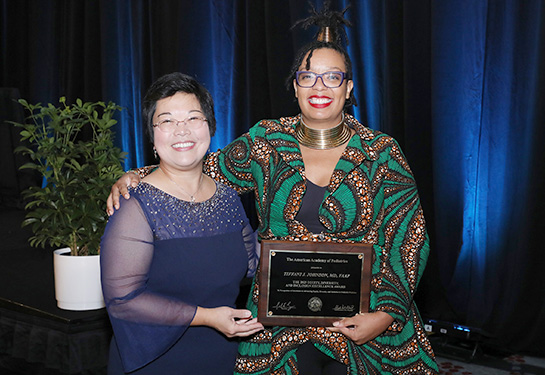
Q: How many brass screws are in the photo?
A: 3